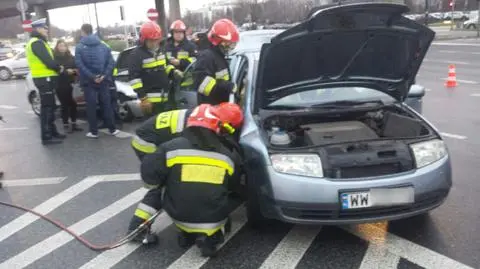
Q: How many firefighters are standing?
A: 3